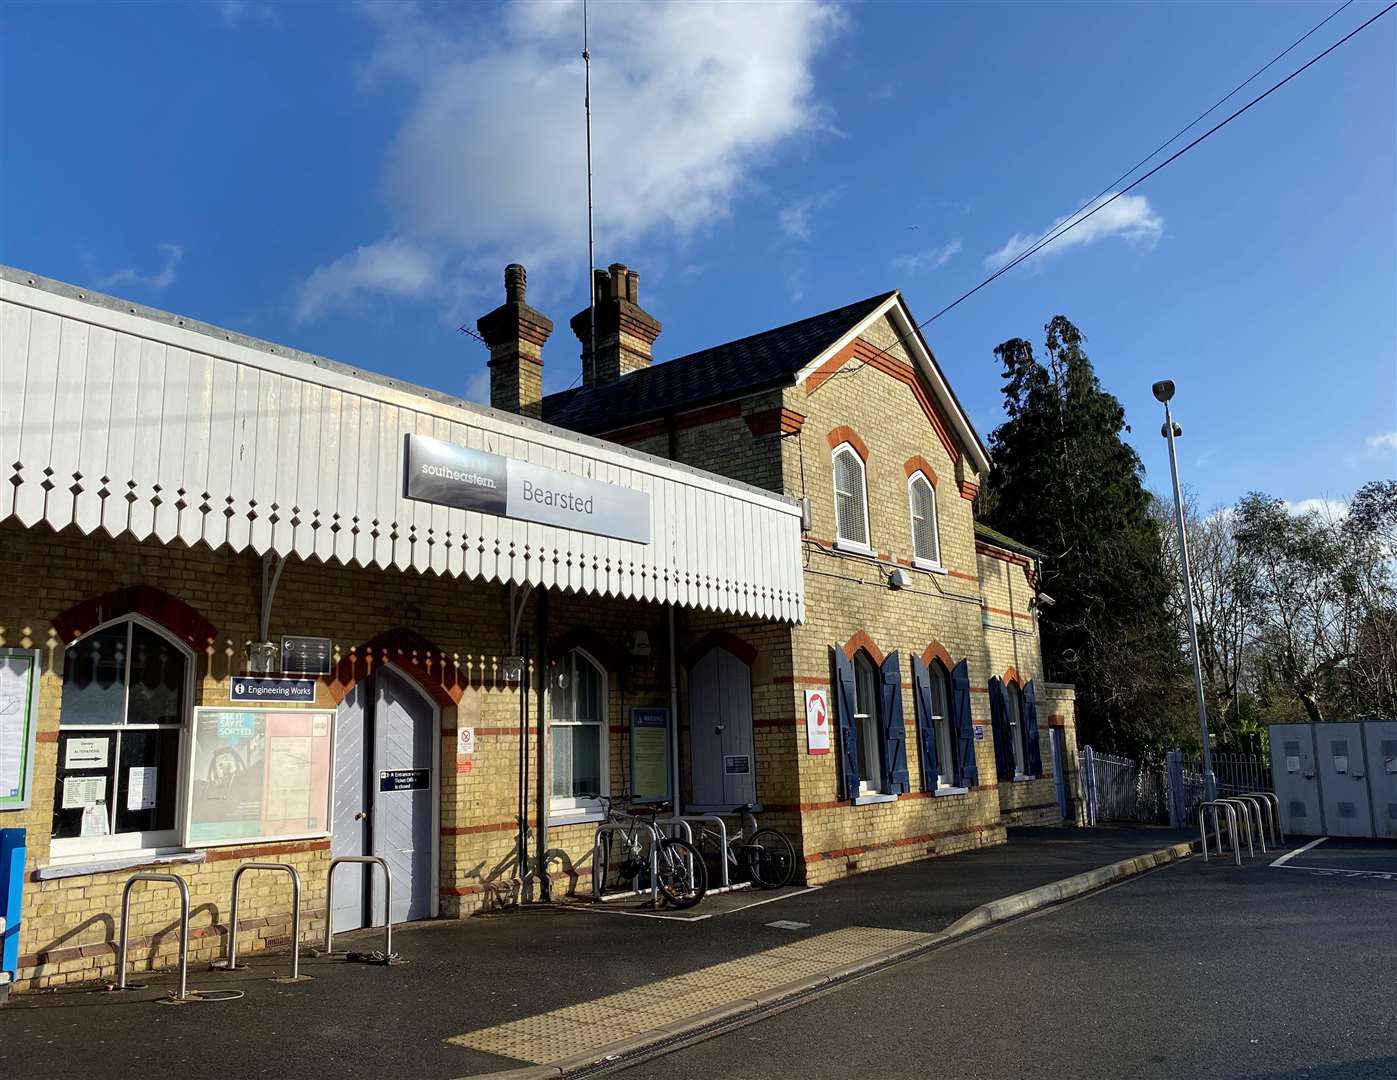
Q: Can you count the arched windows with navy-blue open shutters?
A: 3